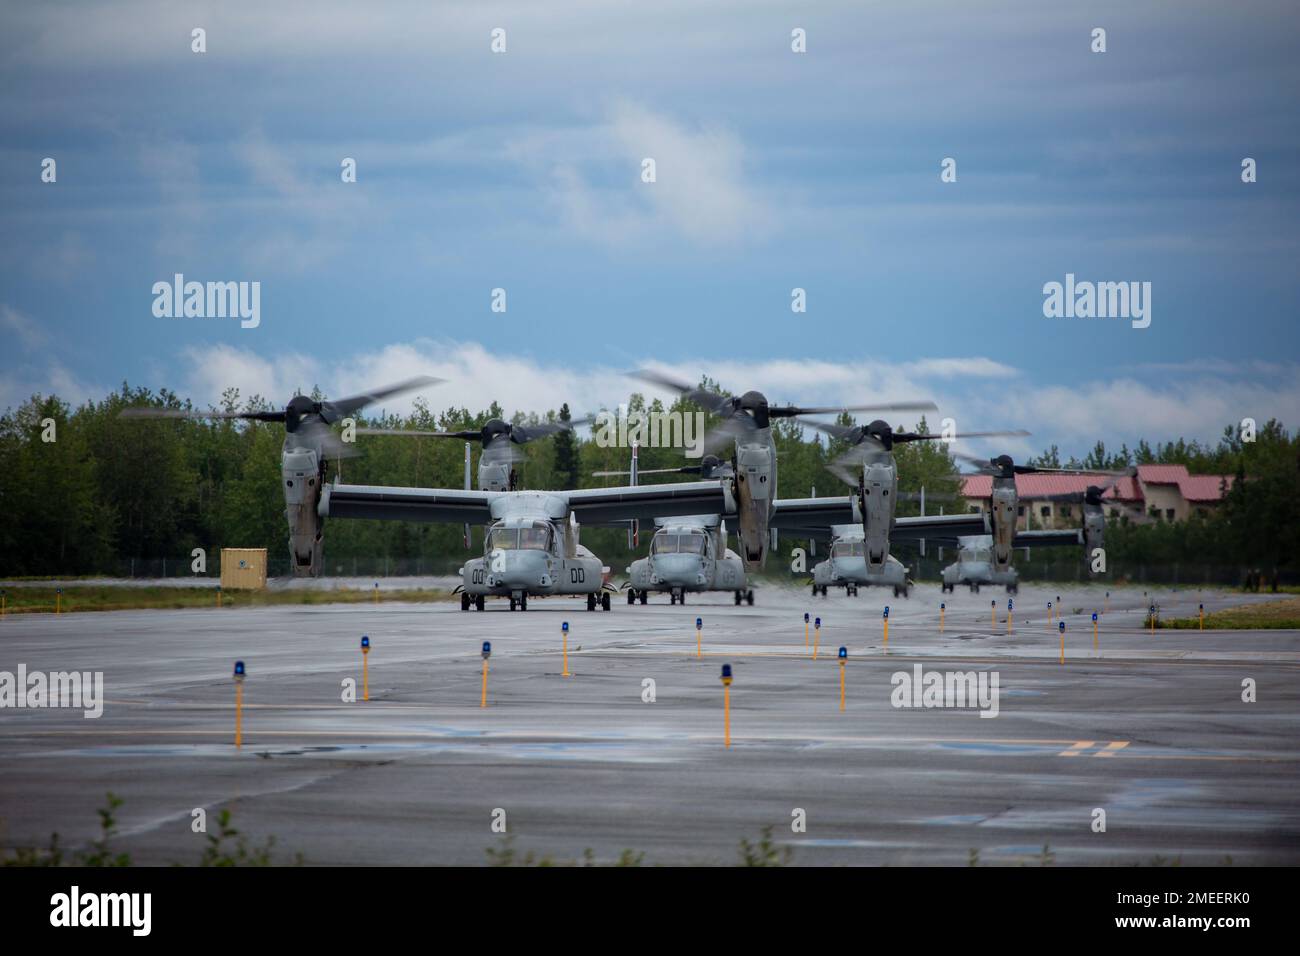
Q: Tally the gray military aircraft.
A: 4